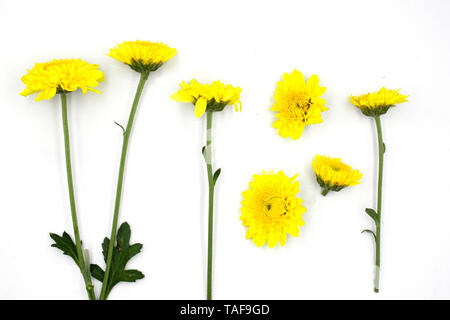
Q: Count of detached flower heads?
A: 3